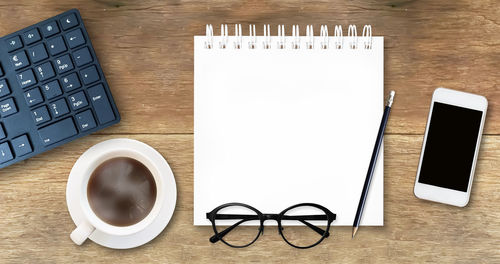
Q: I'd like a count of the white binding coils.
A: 12